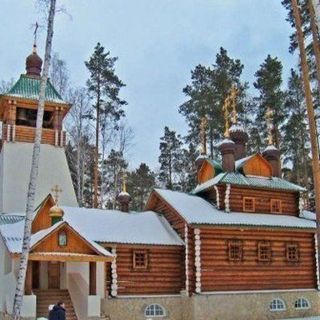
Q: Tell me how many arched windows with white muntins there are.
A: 3